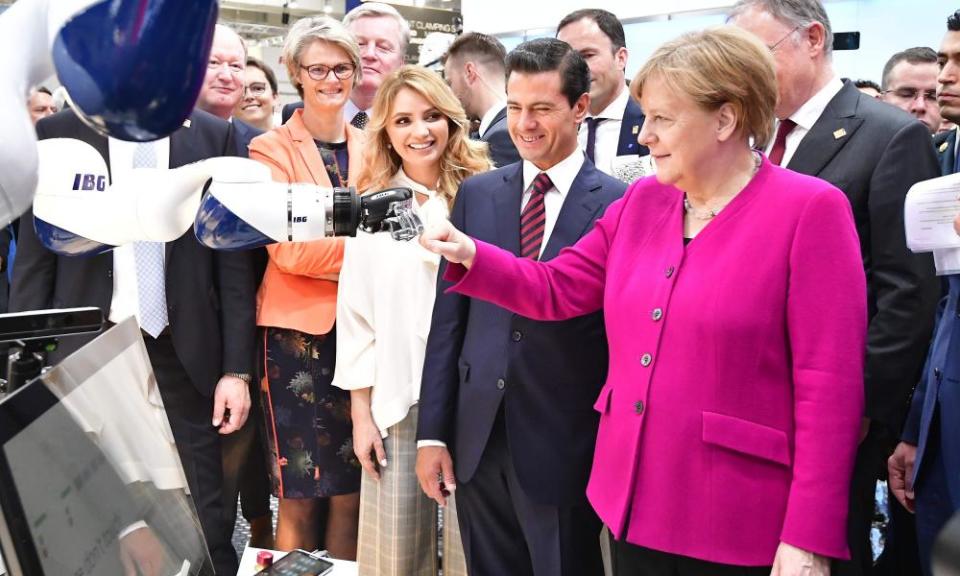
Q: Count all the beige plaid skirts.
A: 1